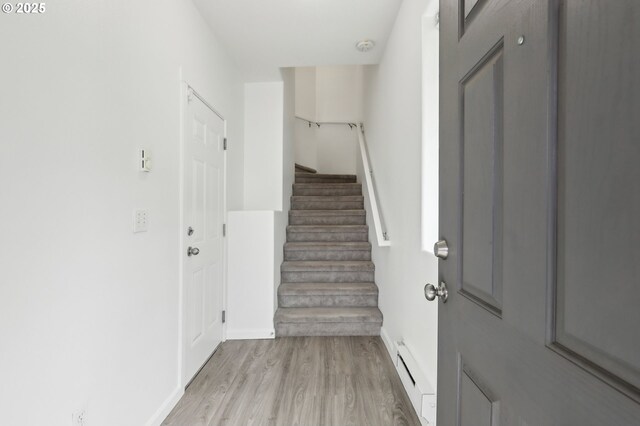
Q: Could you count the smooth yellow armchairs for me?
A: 0